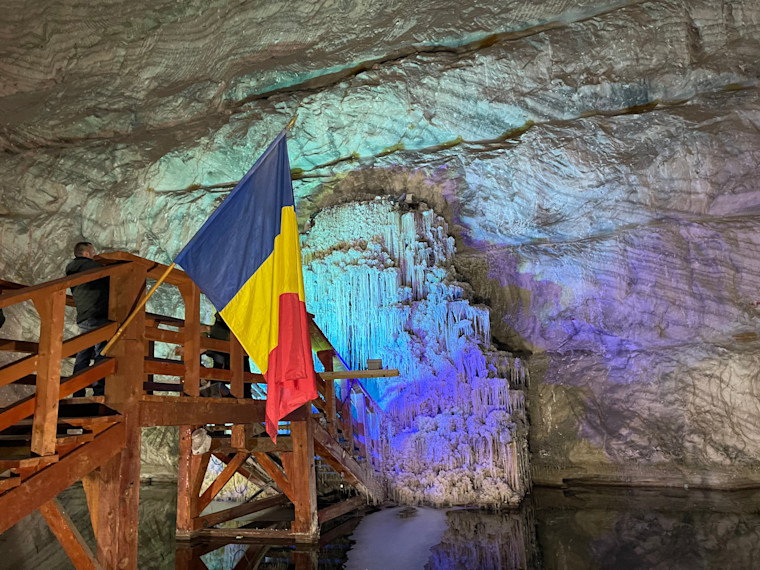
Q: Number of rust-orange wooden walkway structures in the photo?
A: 1